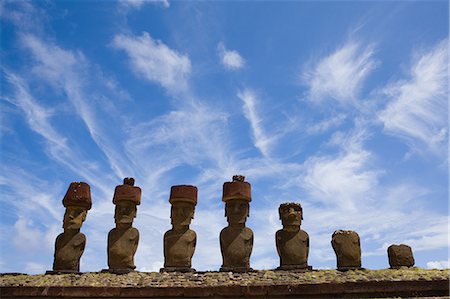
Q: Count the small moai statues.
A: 2